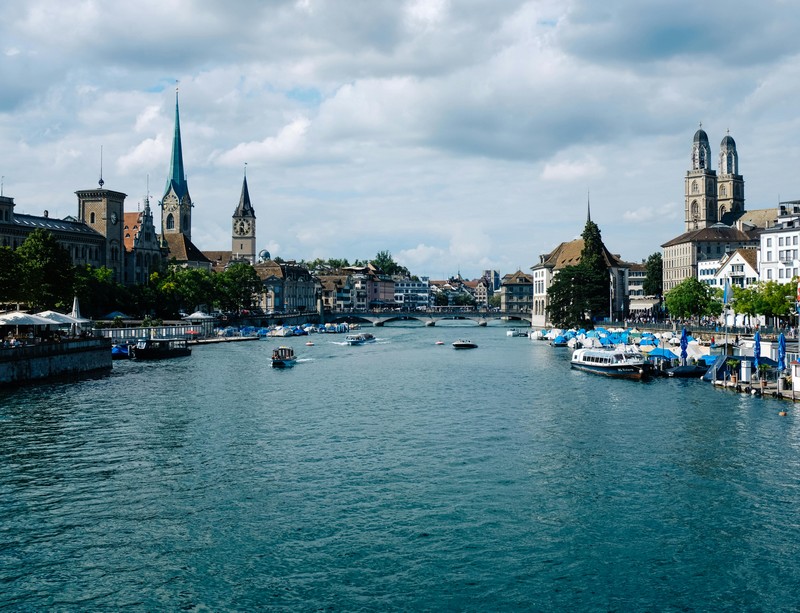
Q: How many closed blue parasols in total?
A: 3